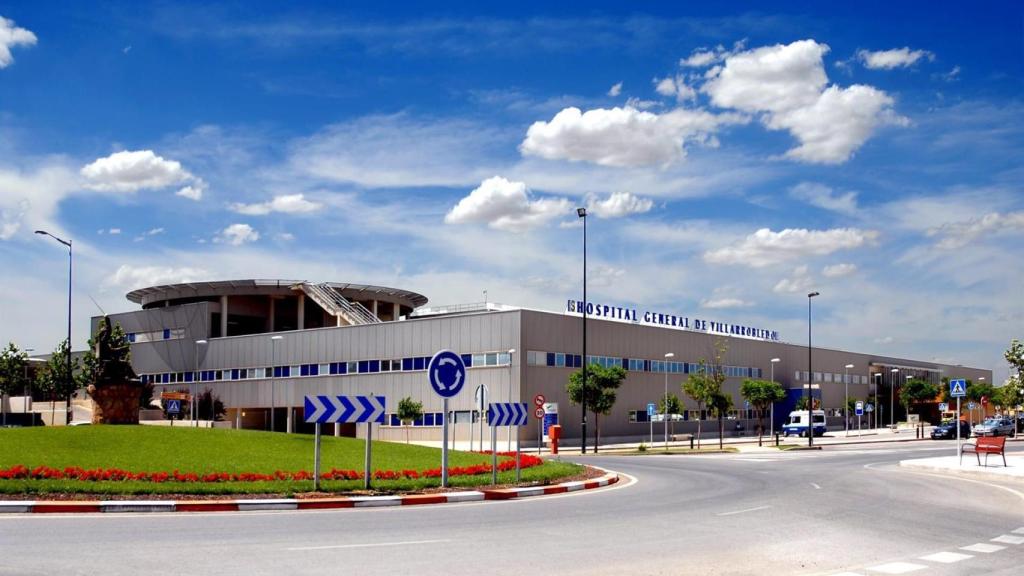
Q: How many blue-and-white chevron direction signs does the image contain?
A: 2